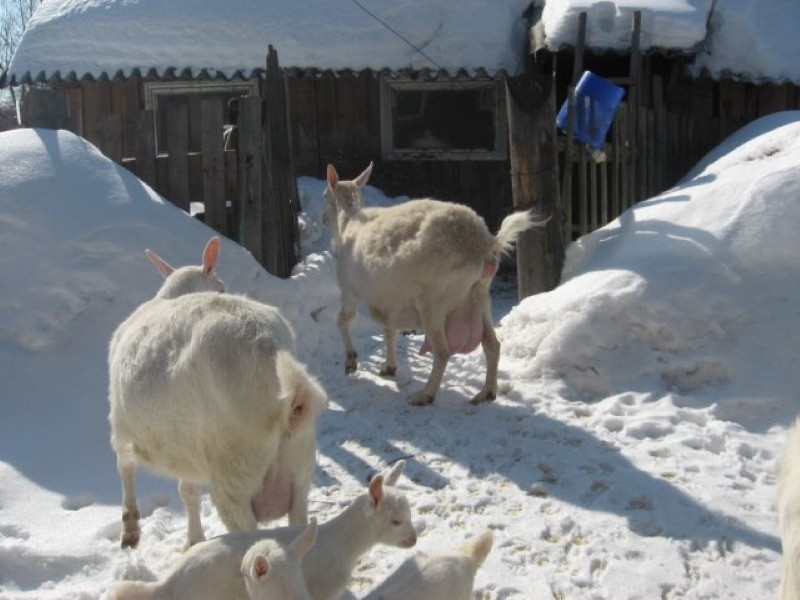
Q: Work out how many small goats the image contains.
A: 3